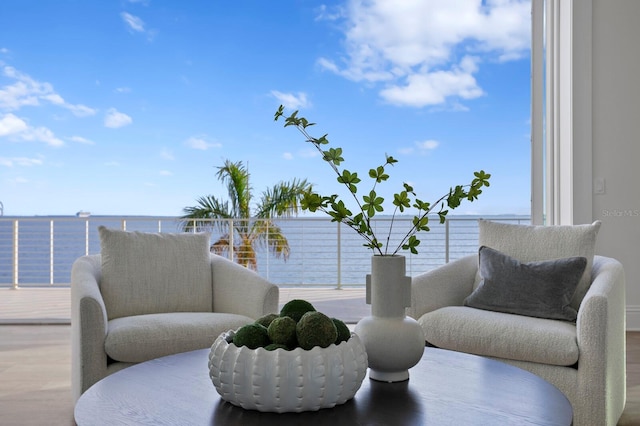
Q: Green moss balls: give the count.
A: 7